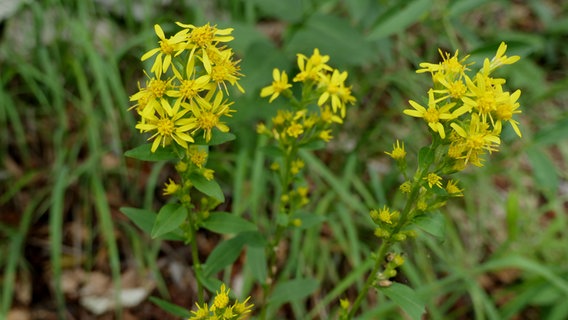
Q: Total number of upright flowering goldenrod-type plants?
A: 3